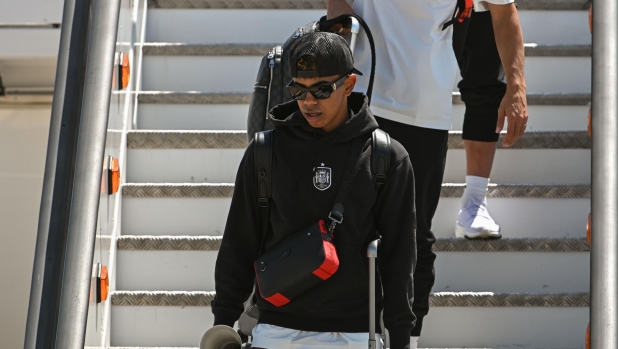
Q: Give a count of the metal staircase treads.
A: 7